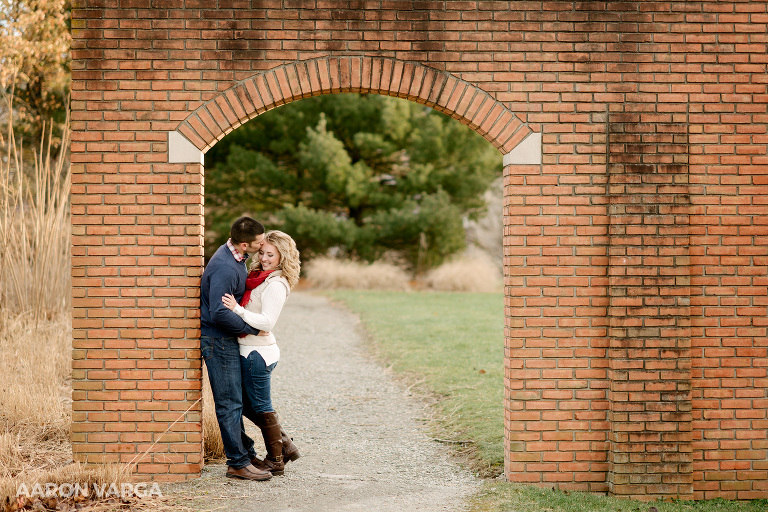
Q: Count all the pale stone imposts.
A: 2